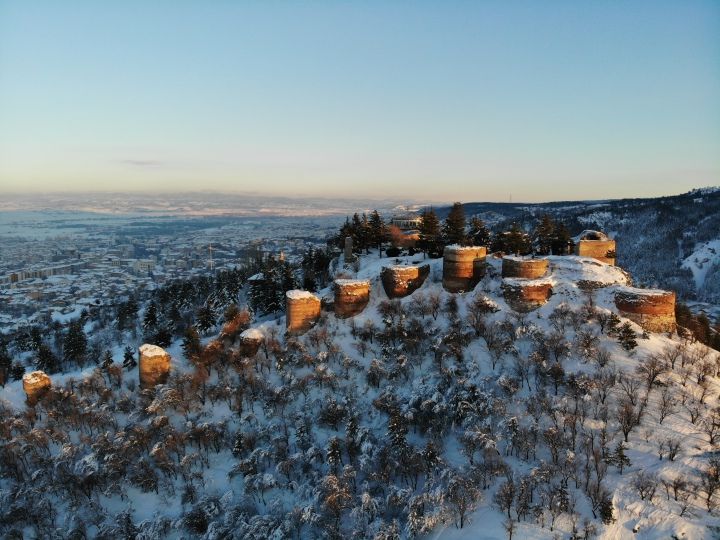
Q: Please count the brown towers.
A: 11